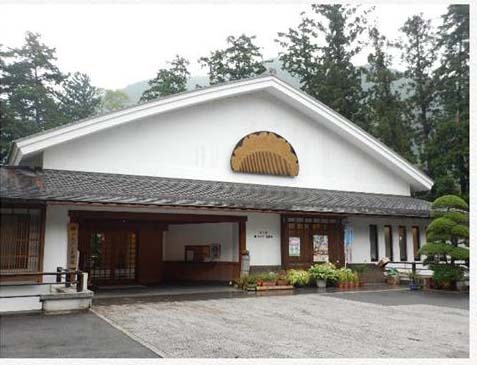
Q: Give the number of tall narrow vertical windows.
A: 4